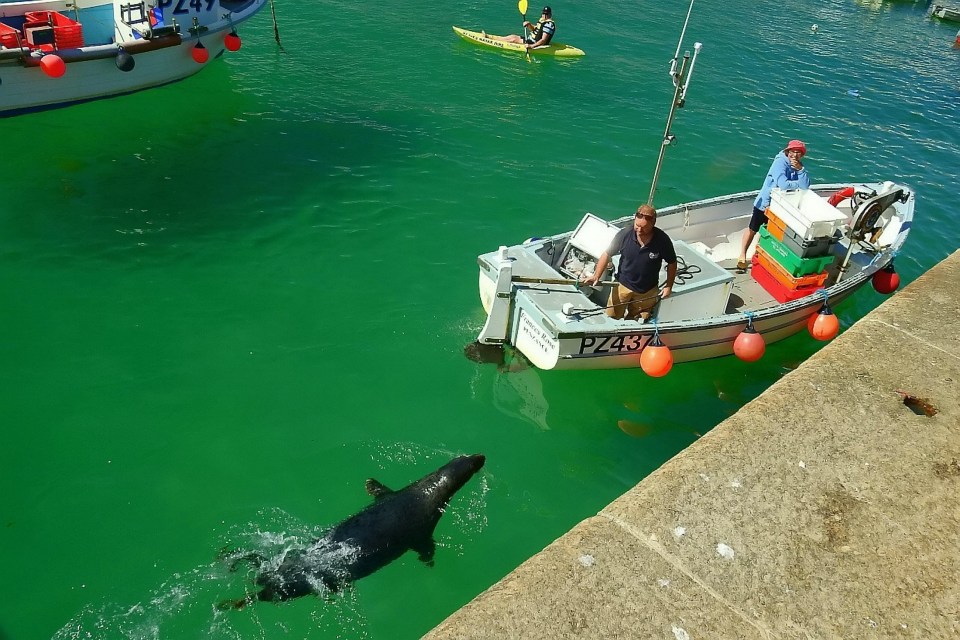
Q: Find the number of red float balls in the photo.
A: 7